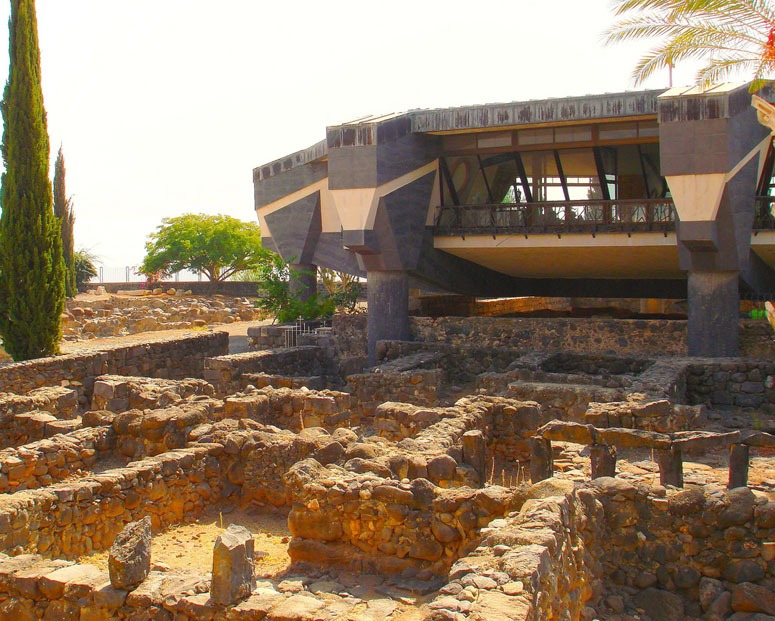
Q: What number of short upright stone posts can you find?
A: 7